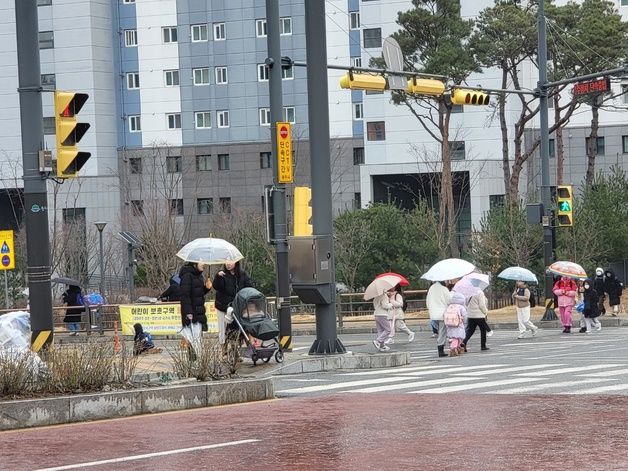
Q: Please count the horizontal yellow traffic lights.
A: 3